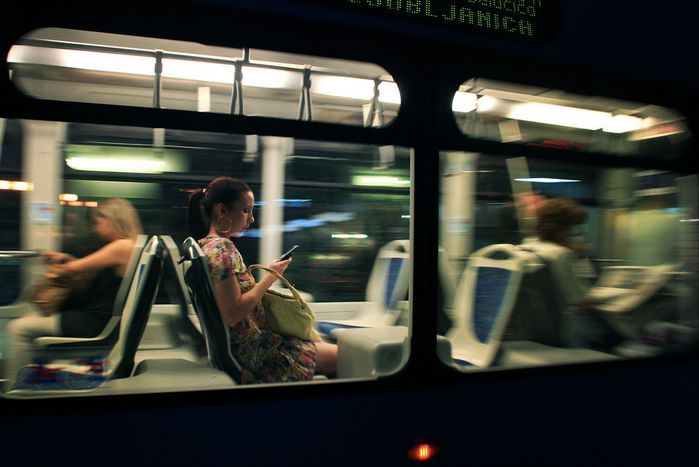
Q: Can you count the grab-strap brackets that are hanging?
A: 4